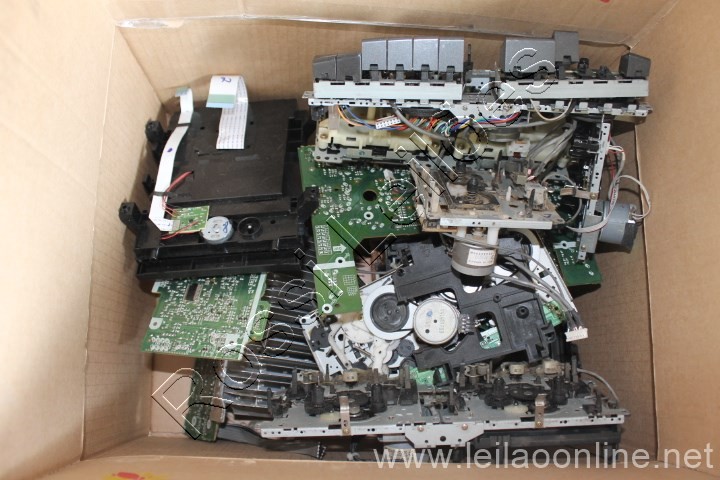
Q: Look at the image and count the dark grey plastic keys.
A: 9